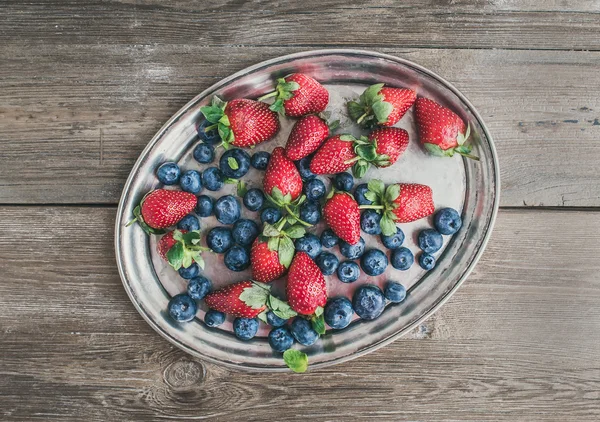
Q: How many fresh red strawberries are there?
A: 15